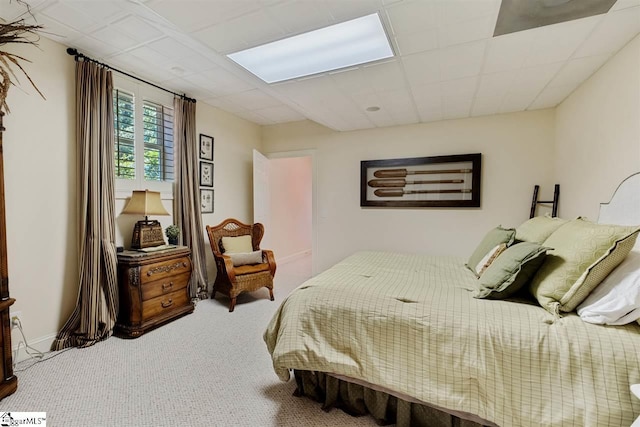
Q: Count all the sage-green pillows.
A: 4